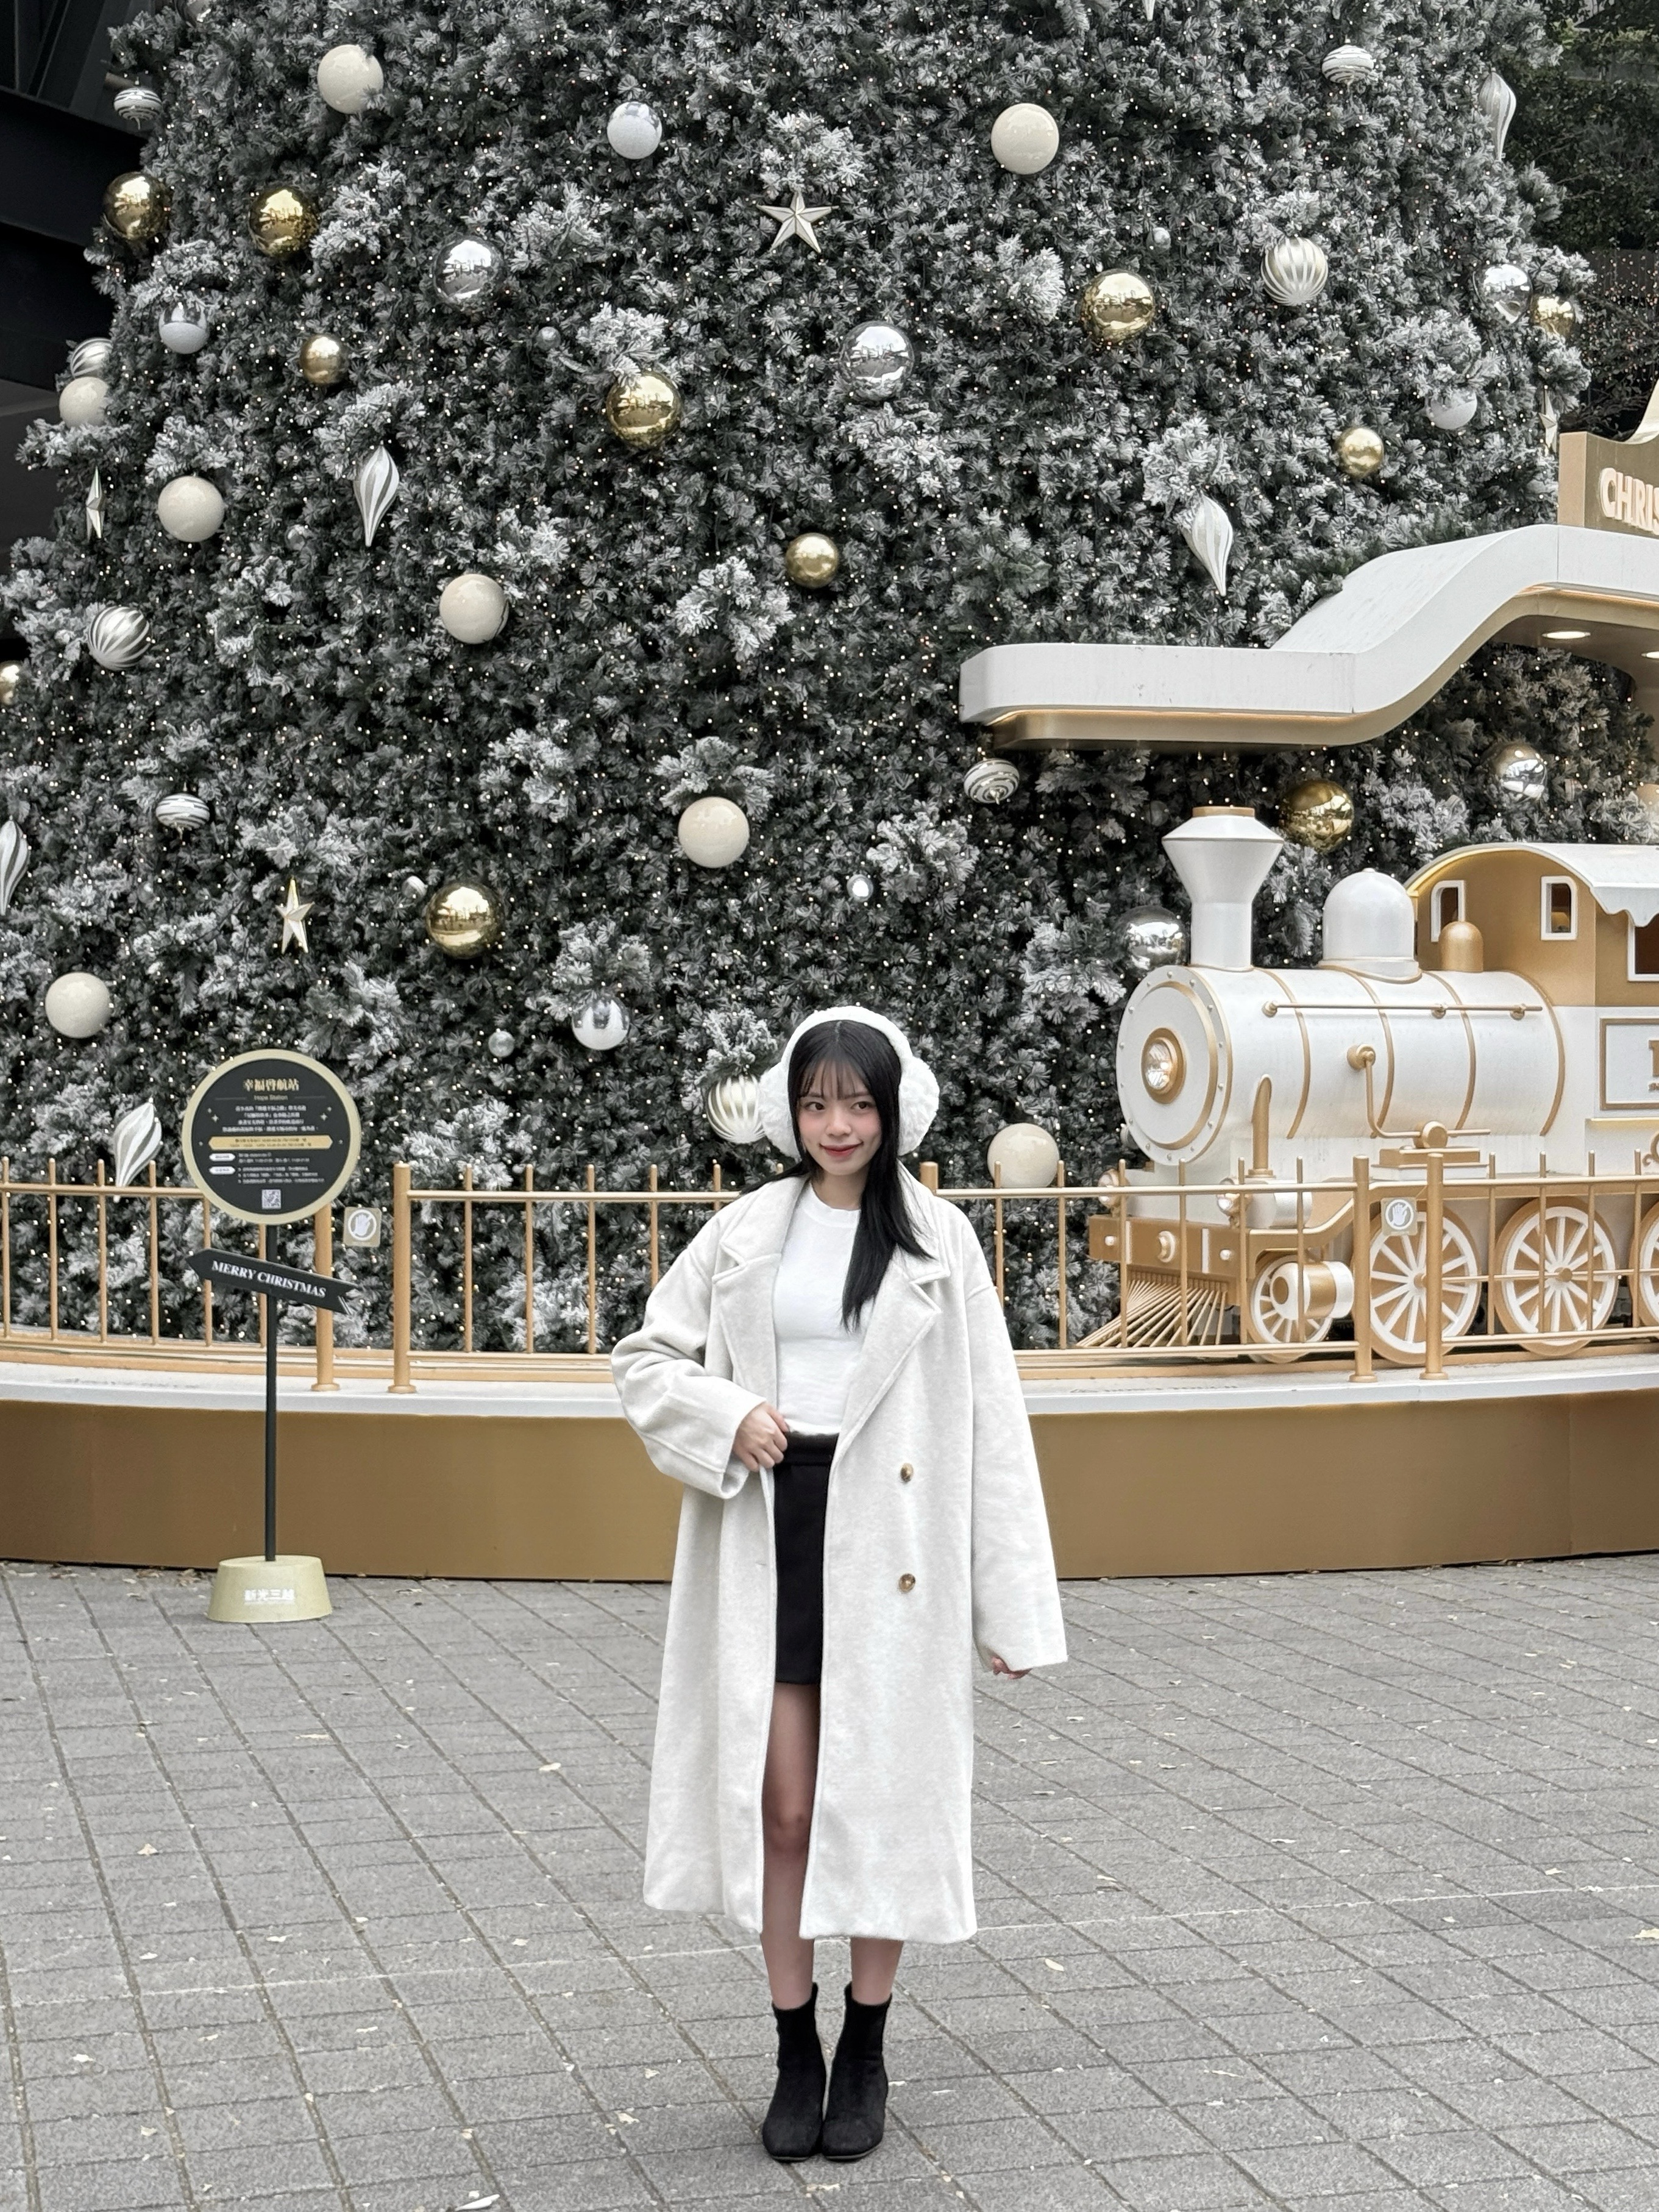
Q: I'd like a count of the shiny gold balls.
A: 11